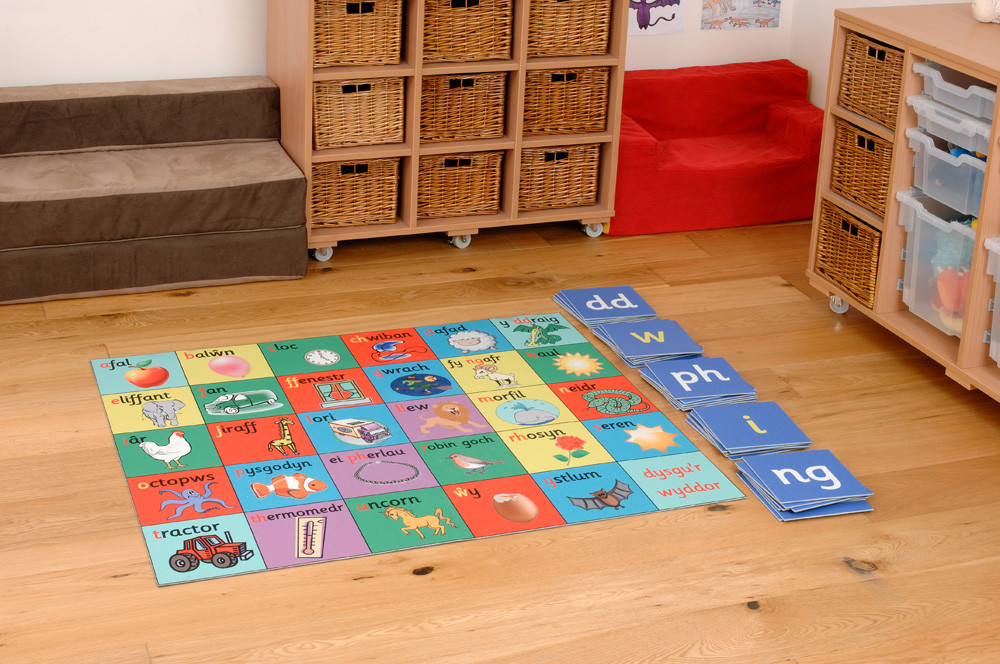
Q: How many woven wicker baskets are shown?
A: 12